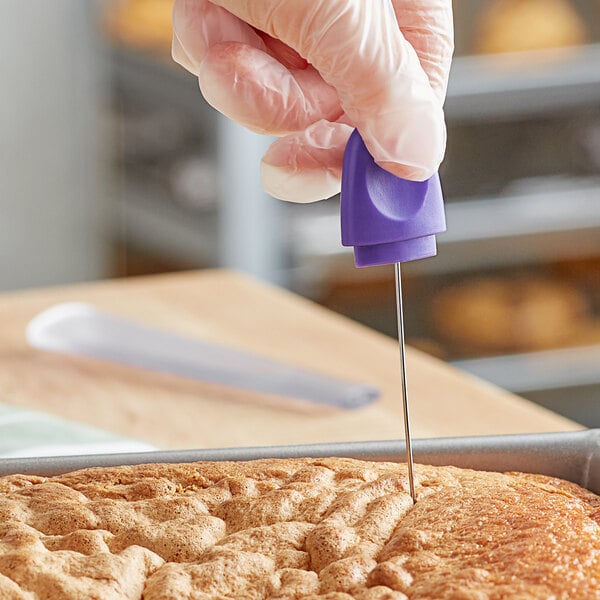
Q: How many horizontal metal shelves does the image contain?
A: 3